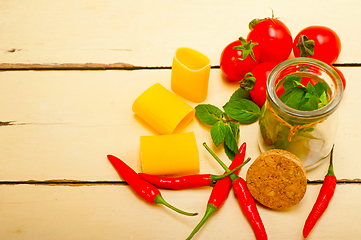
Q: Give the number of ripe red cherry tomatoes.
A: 5